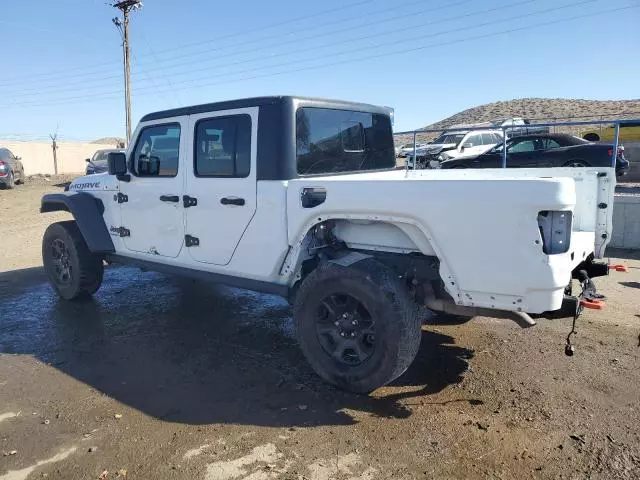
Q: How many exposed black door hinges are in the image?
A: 4